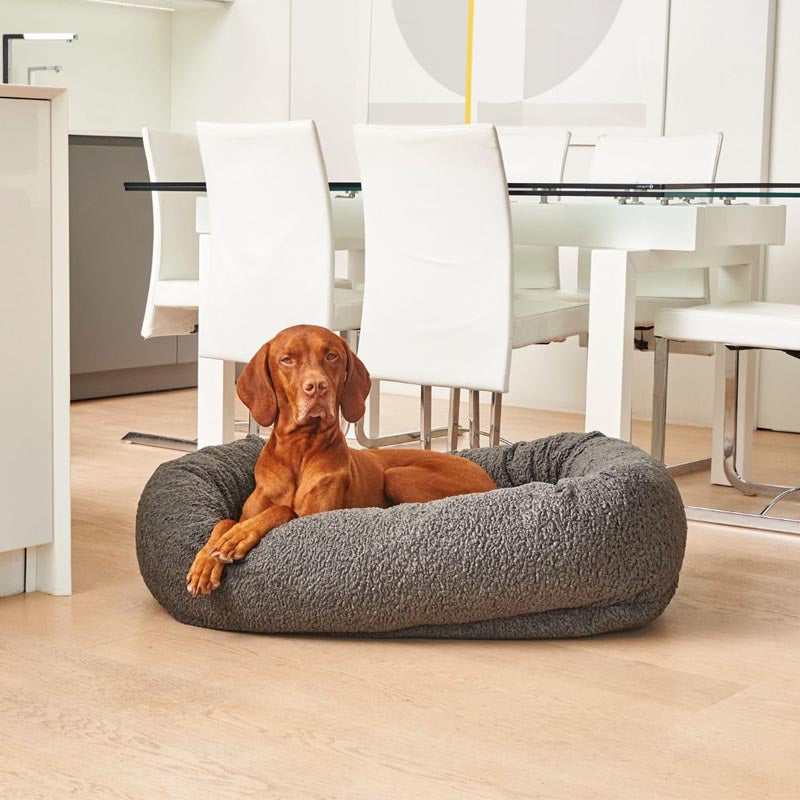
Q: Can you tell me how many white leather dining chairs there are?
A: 6